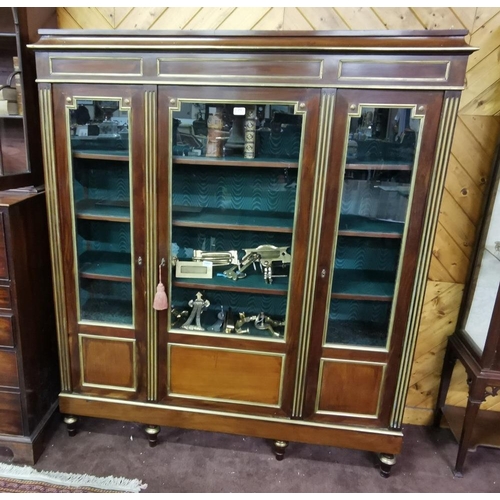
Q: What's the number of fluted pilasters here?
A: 4